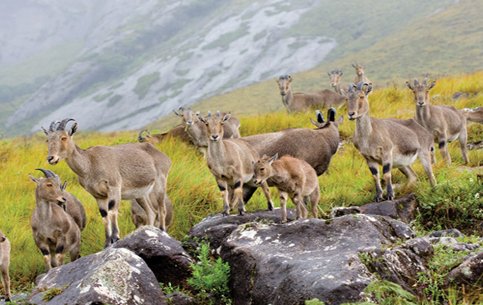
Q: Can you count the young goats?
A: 1